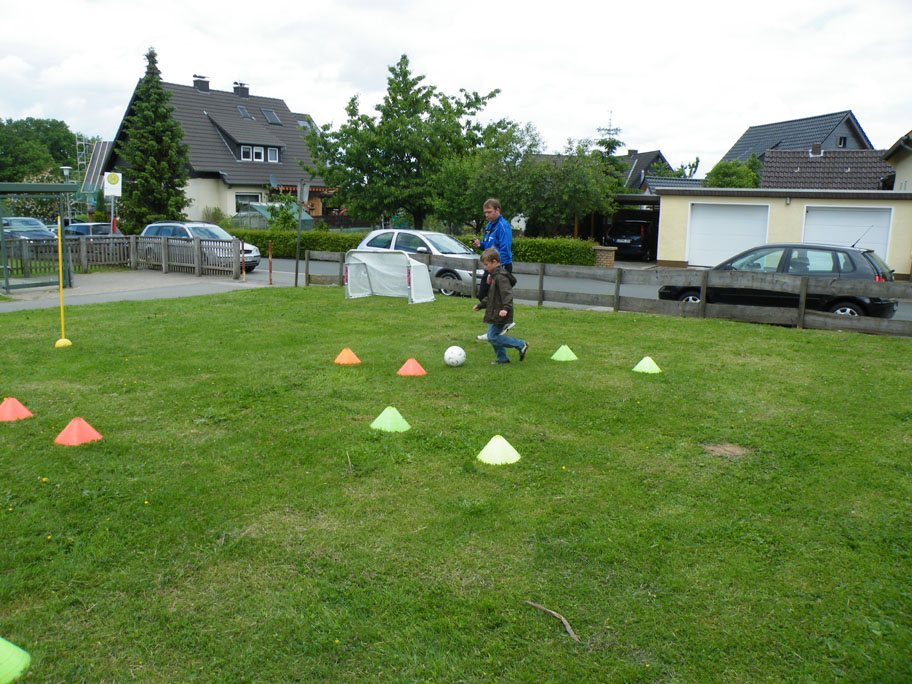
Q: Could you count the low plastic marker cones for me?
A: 9